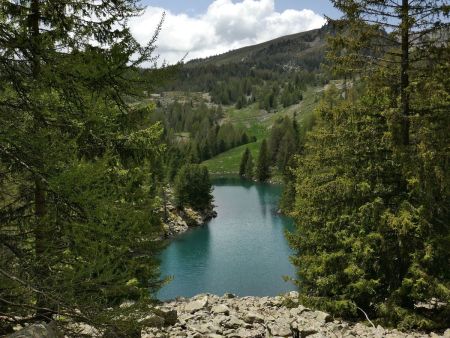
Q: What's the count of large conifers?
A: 2